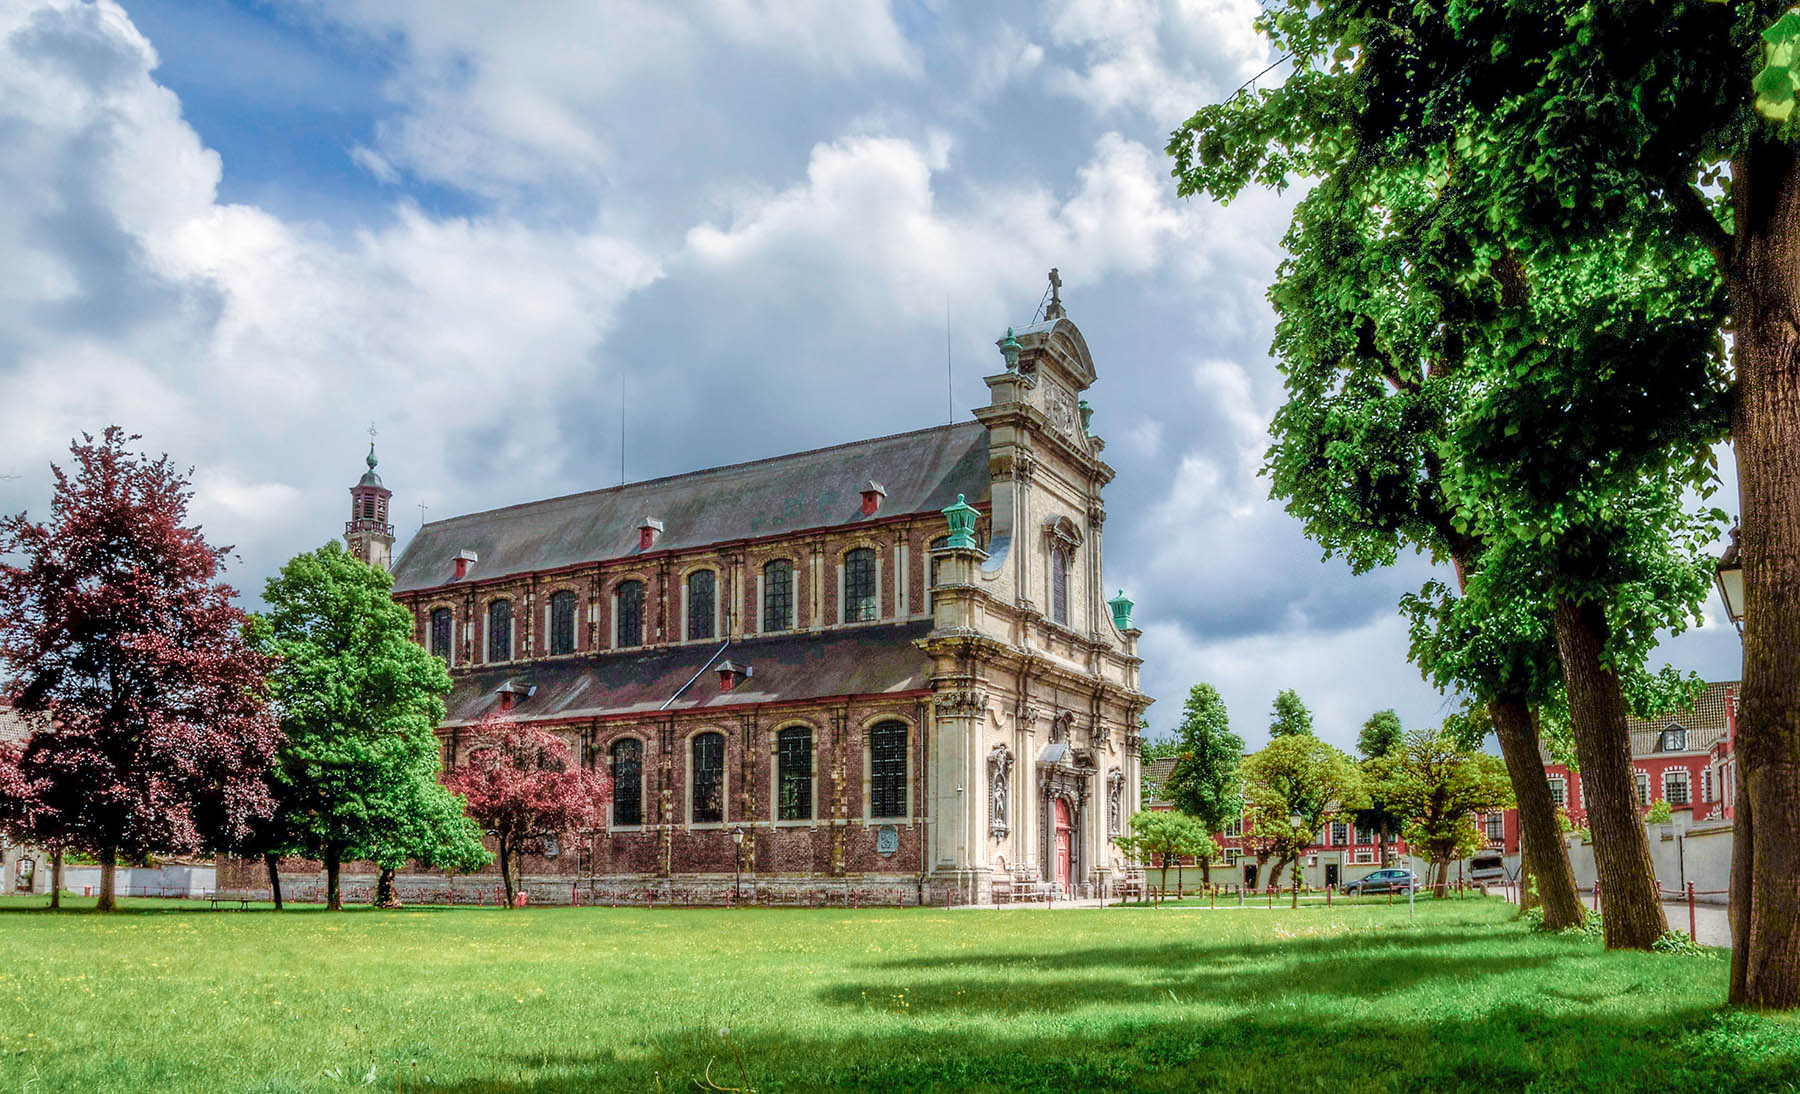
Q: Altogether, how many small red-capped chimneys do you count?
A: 5